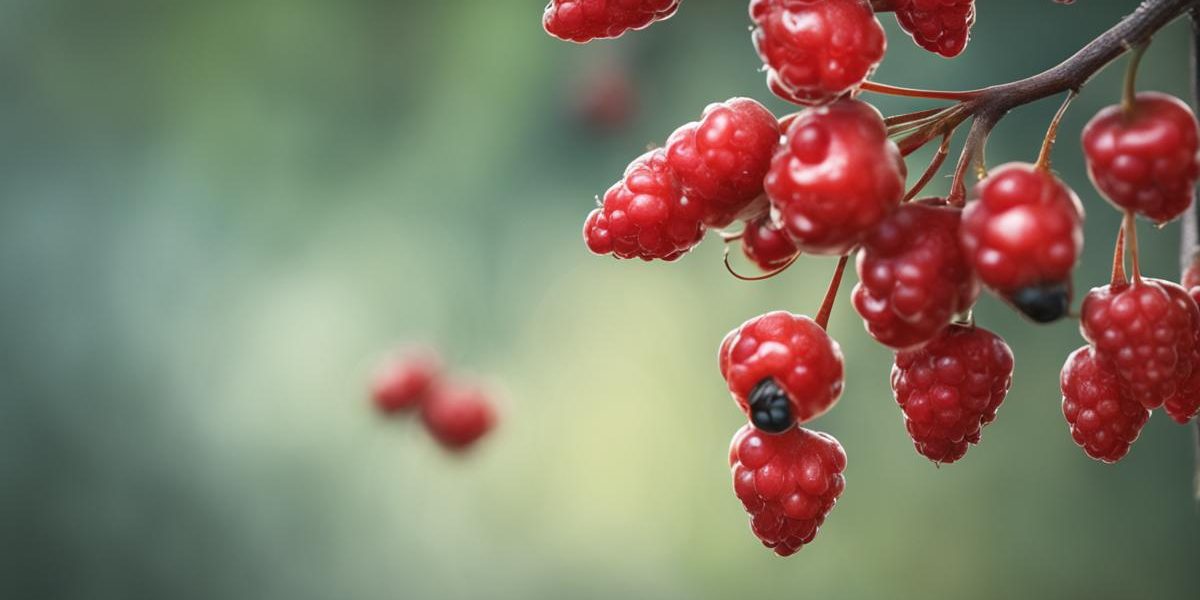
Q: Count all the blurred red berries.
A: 3